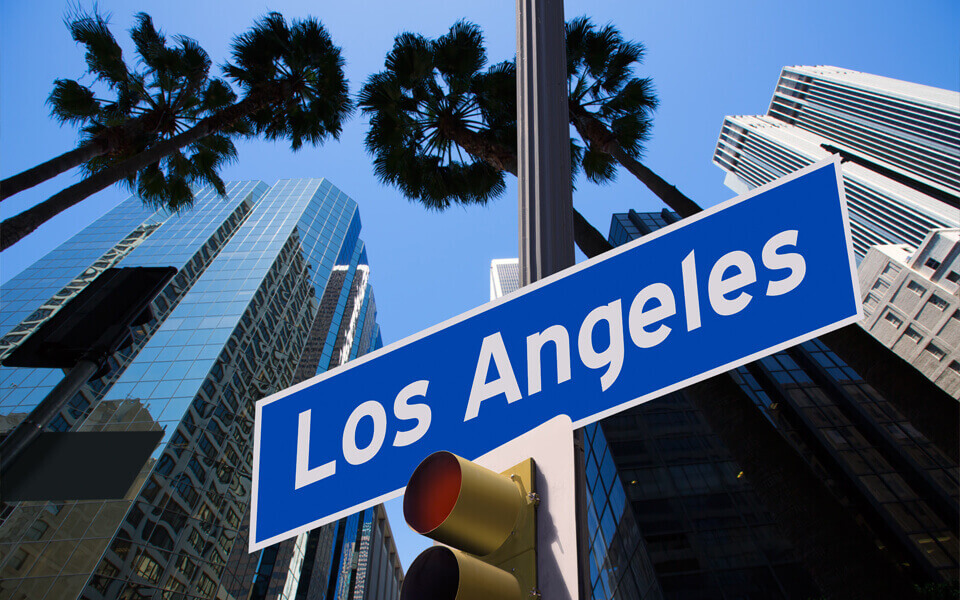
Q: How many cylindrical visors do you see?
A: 2